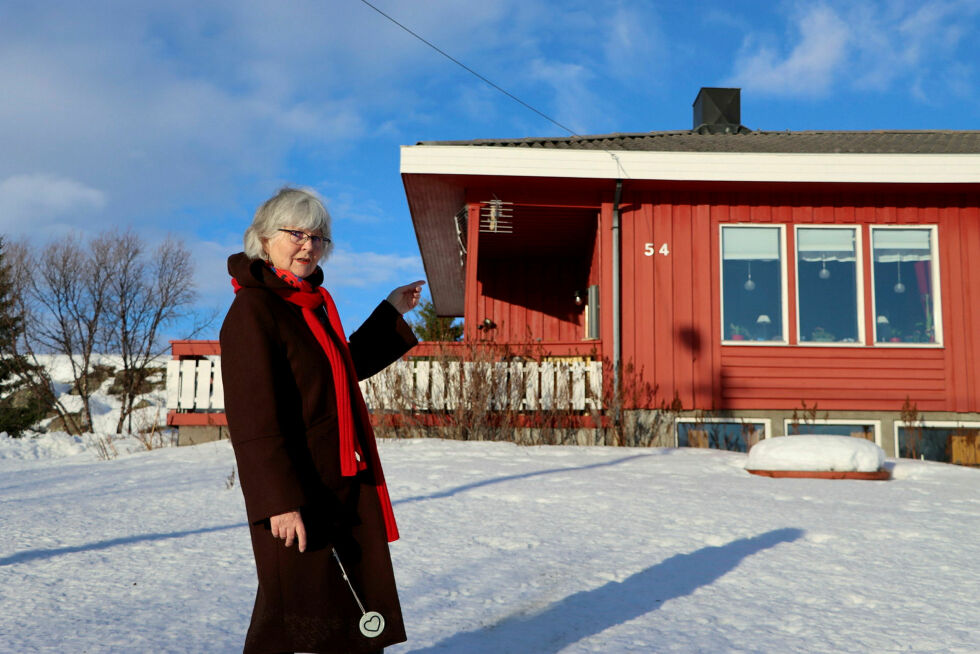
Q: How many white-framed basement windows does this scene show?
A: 3